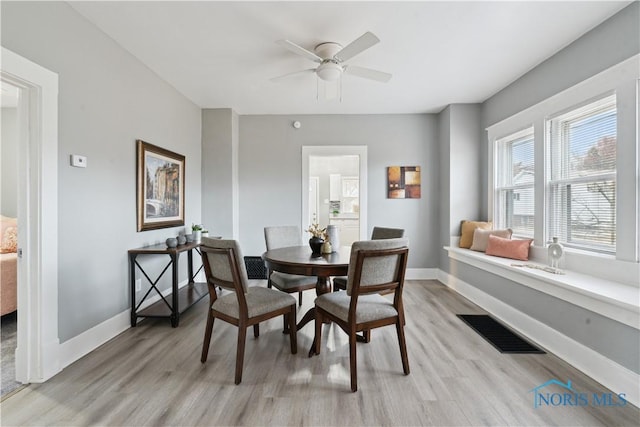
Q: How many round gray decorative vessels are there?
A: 3